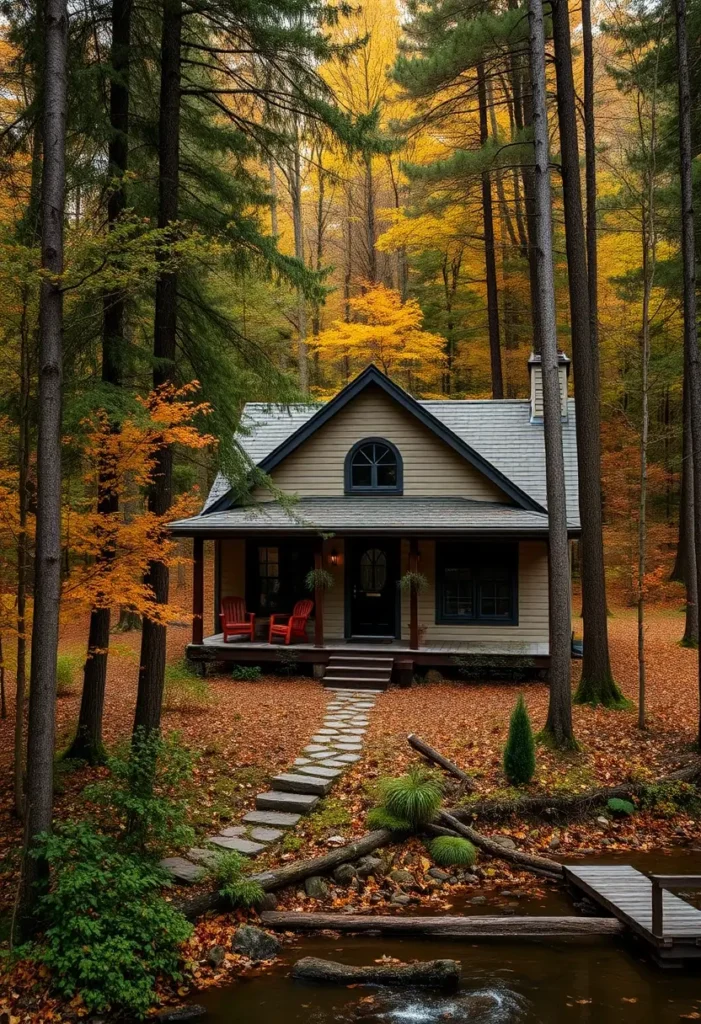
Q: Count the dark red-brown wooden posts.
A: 3